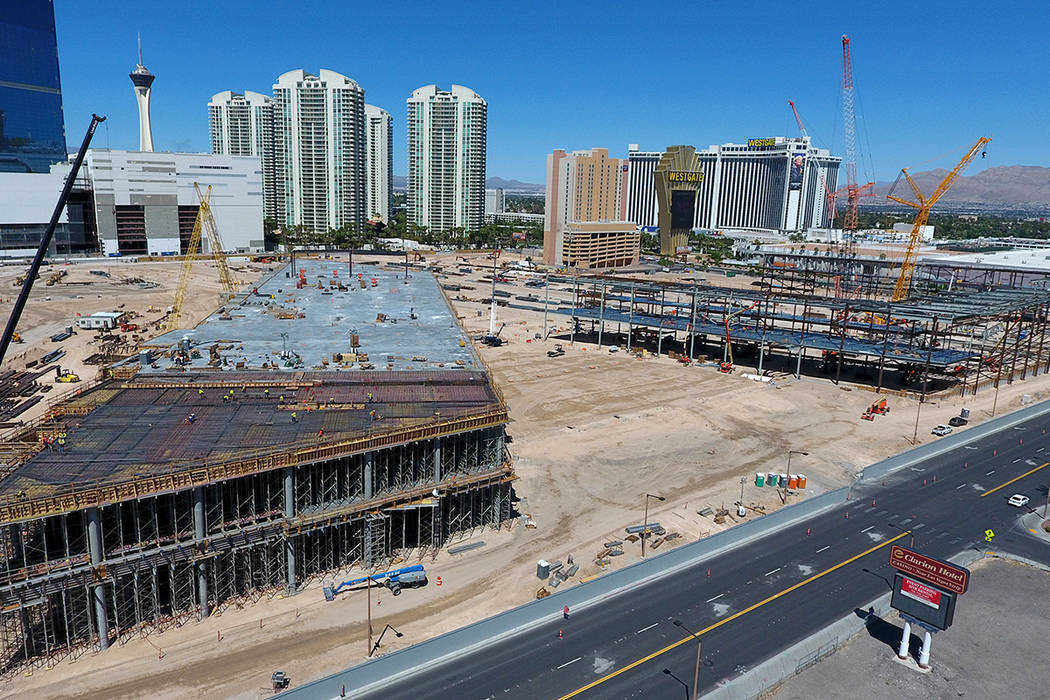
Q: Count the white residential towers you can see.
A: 4